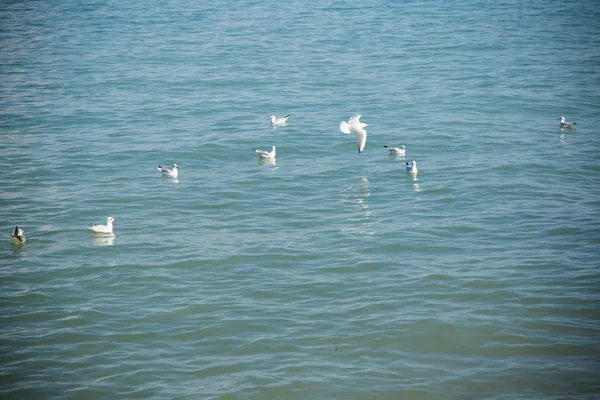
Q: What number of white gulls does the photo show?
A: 9